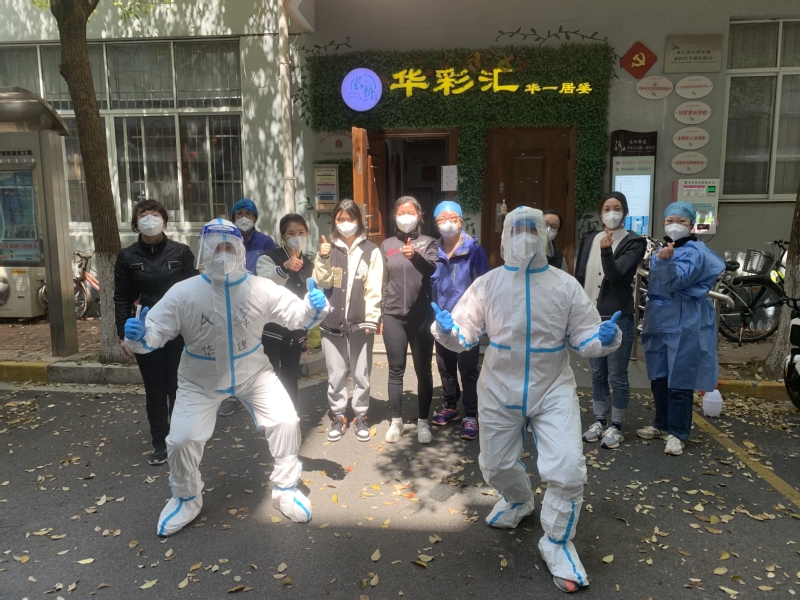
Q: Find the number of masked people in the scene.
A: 11